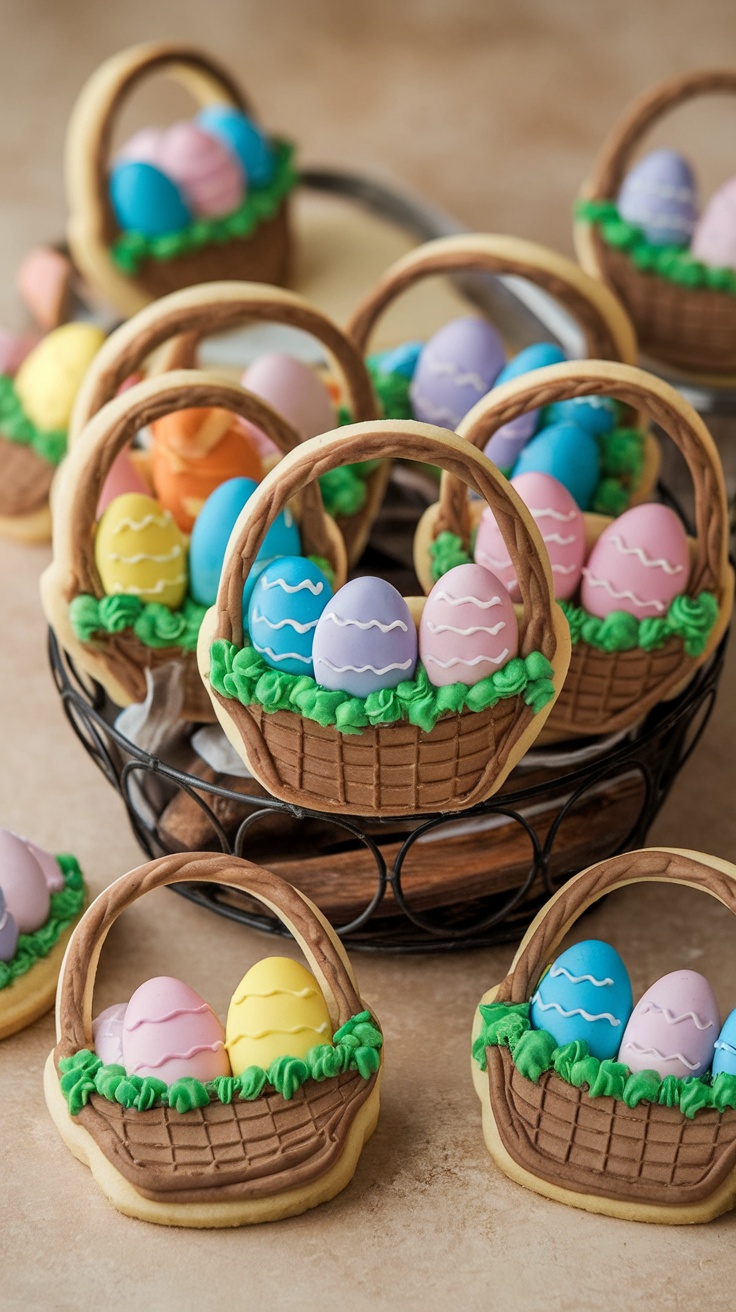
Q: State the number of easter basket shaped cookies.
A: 11